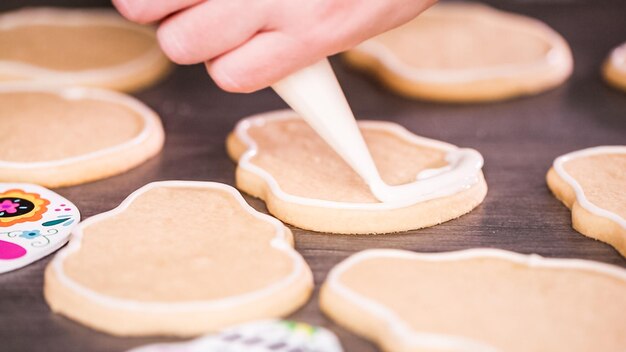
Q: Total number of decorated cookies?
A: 2